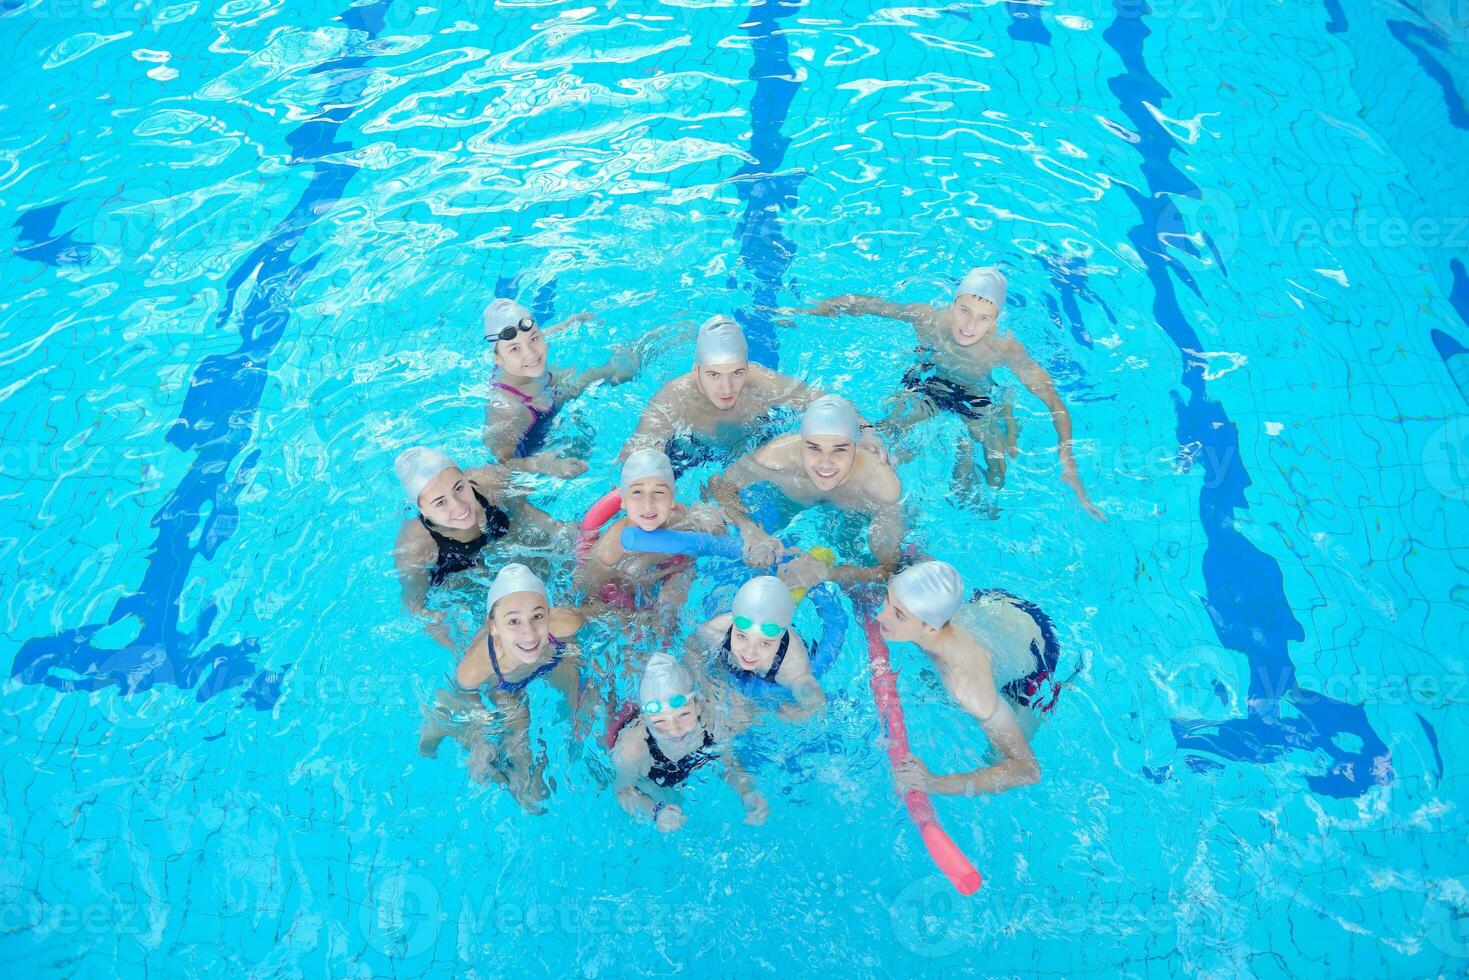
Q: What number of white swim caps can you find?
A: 10